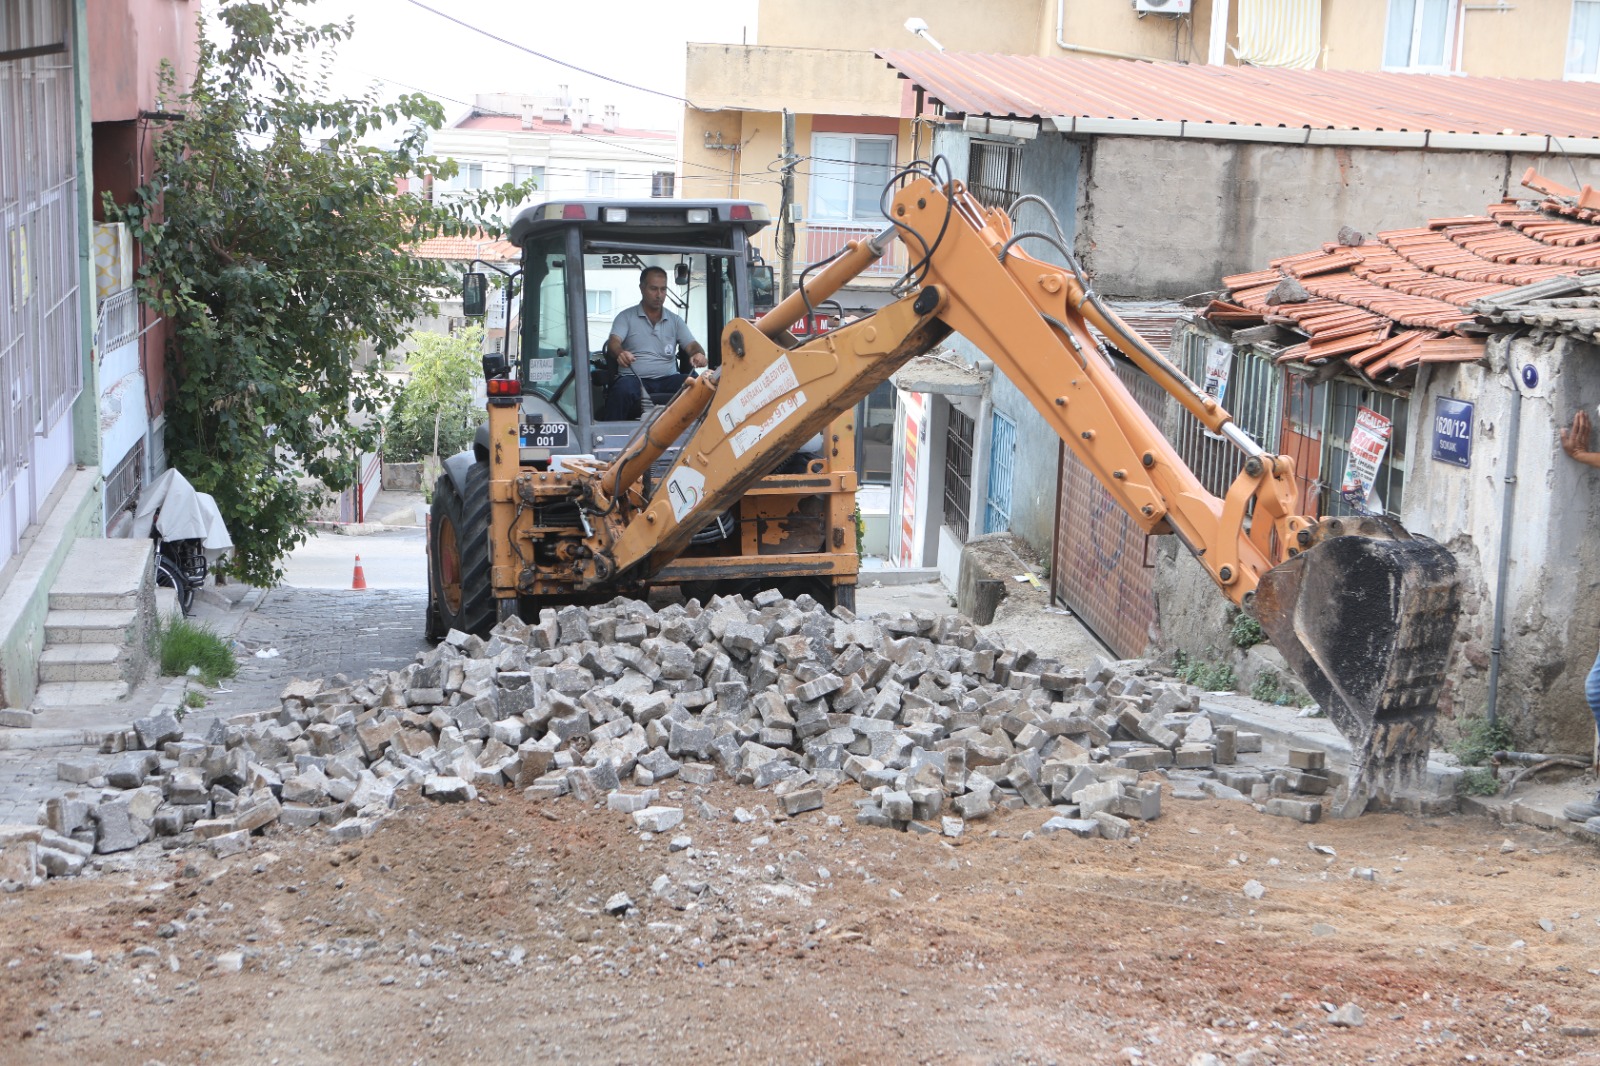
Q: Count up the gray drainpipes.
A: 1